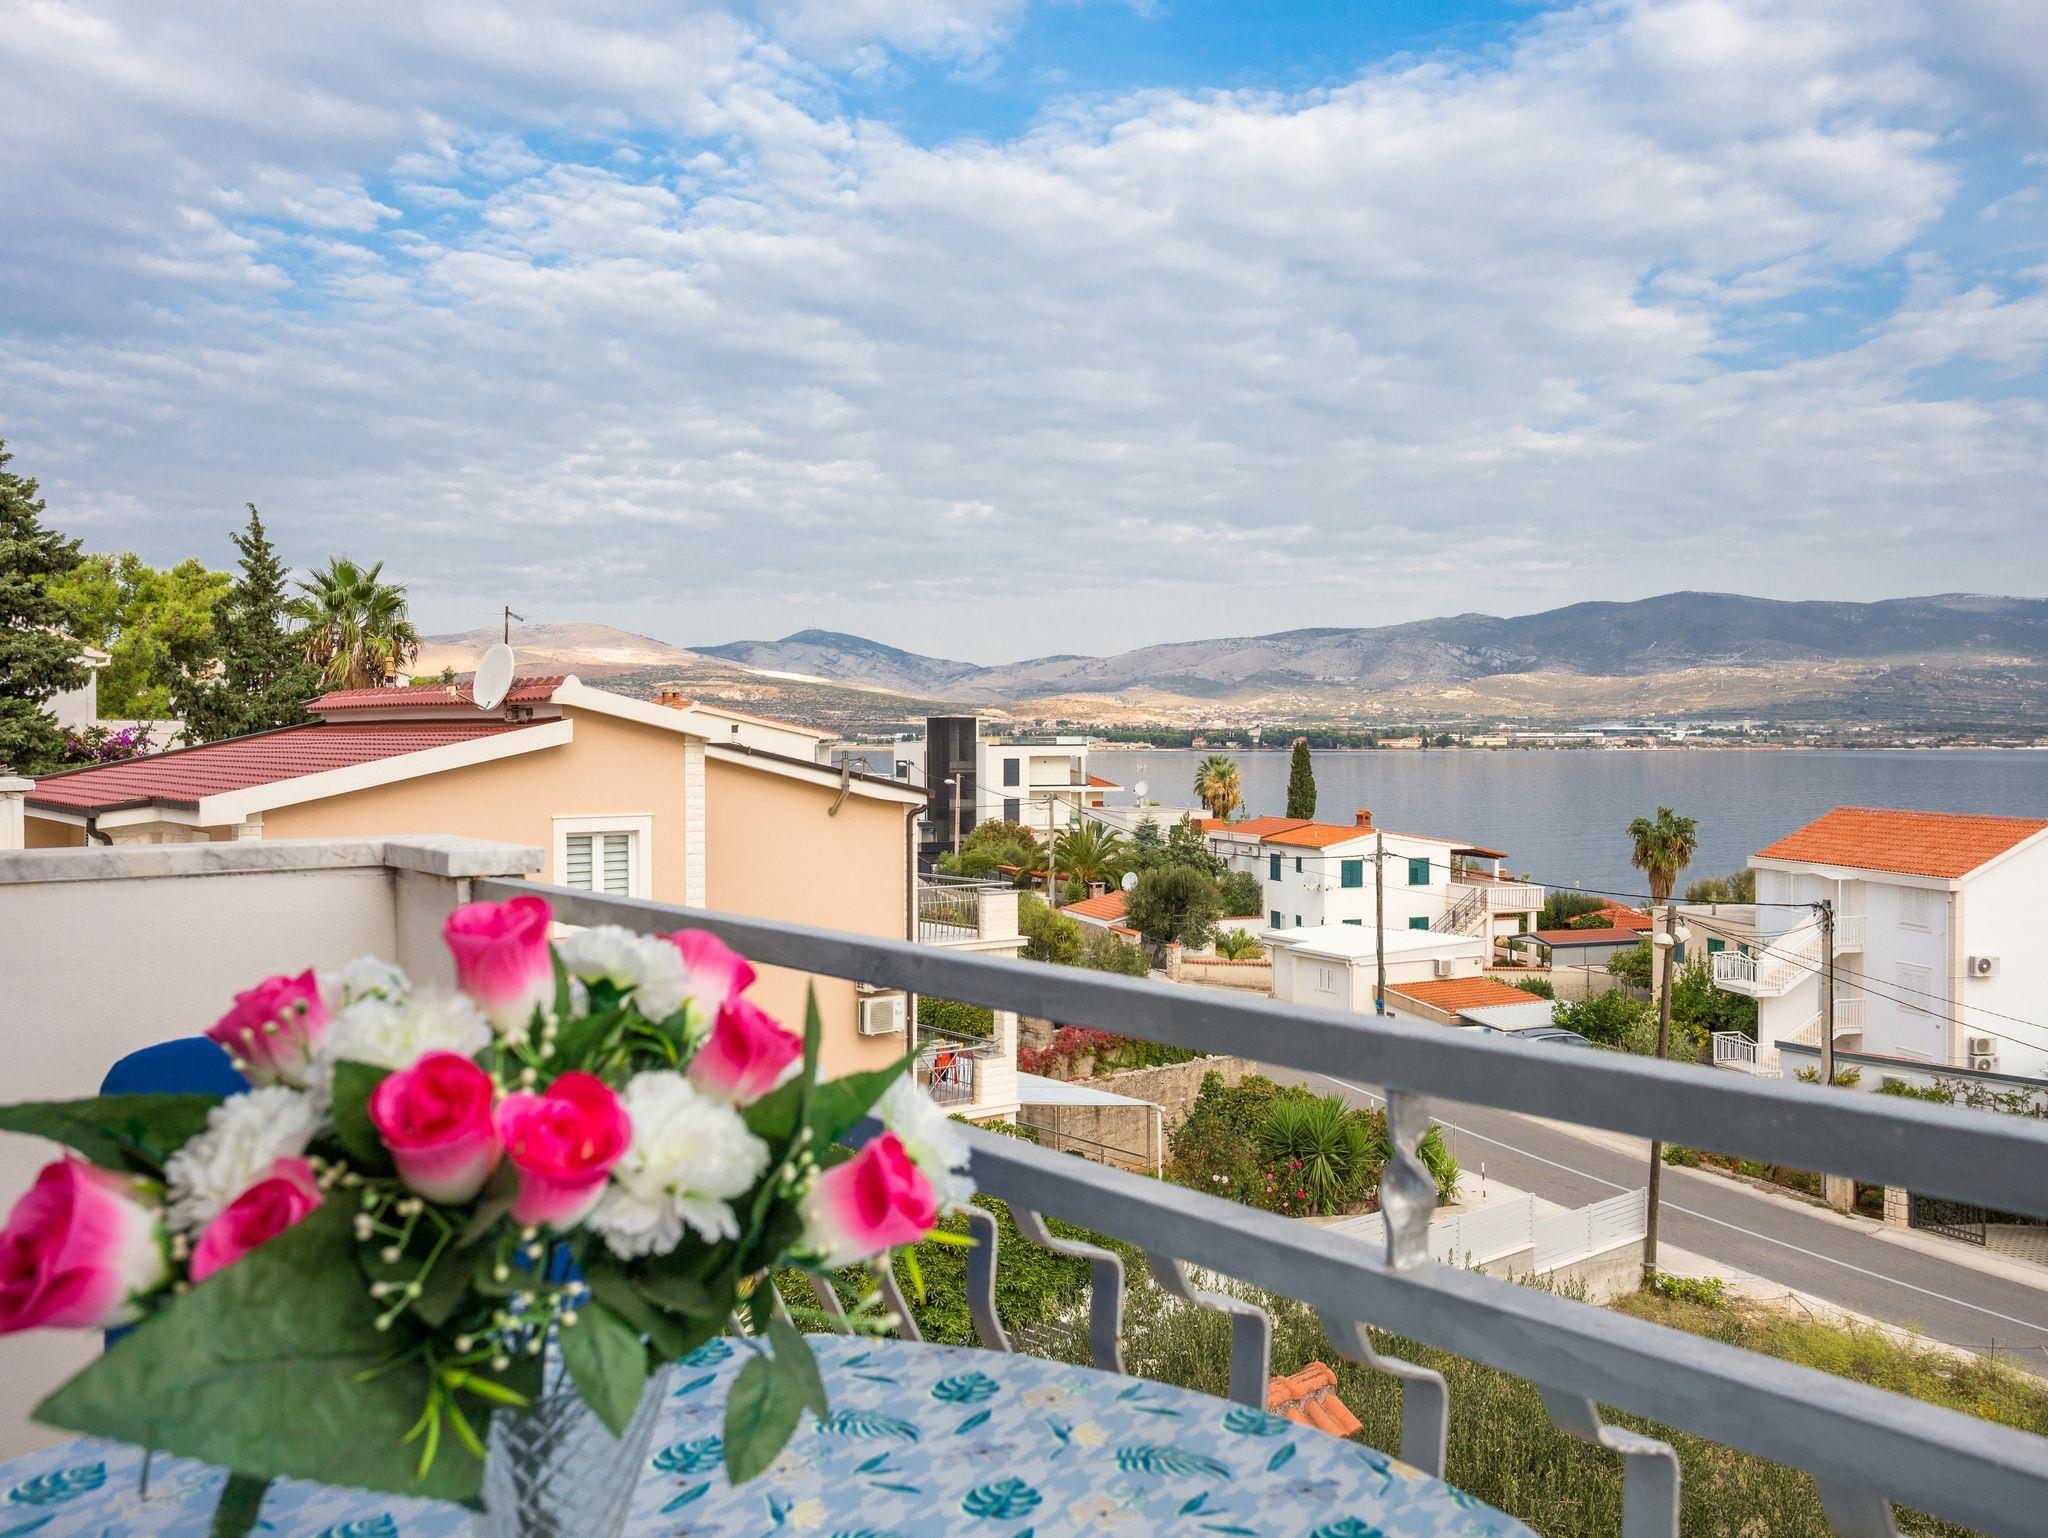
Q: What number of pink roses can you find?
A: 9